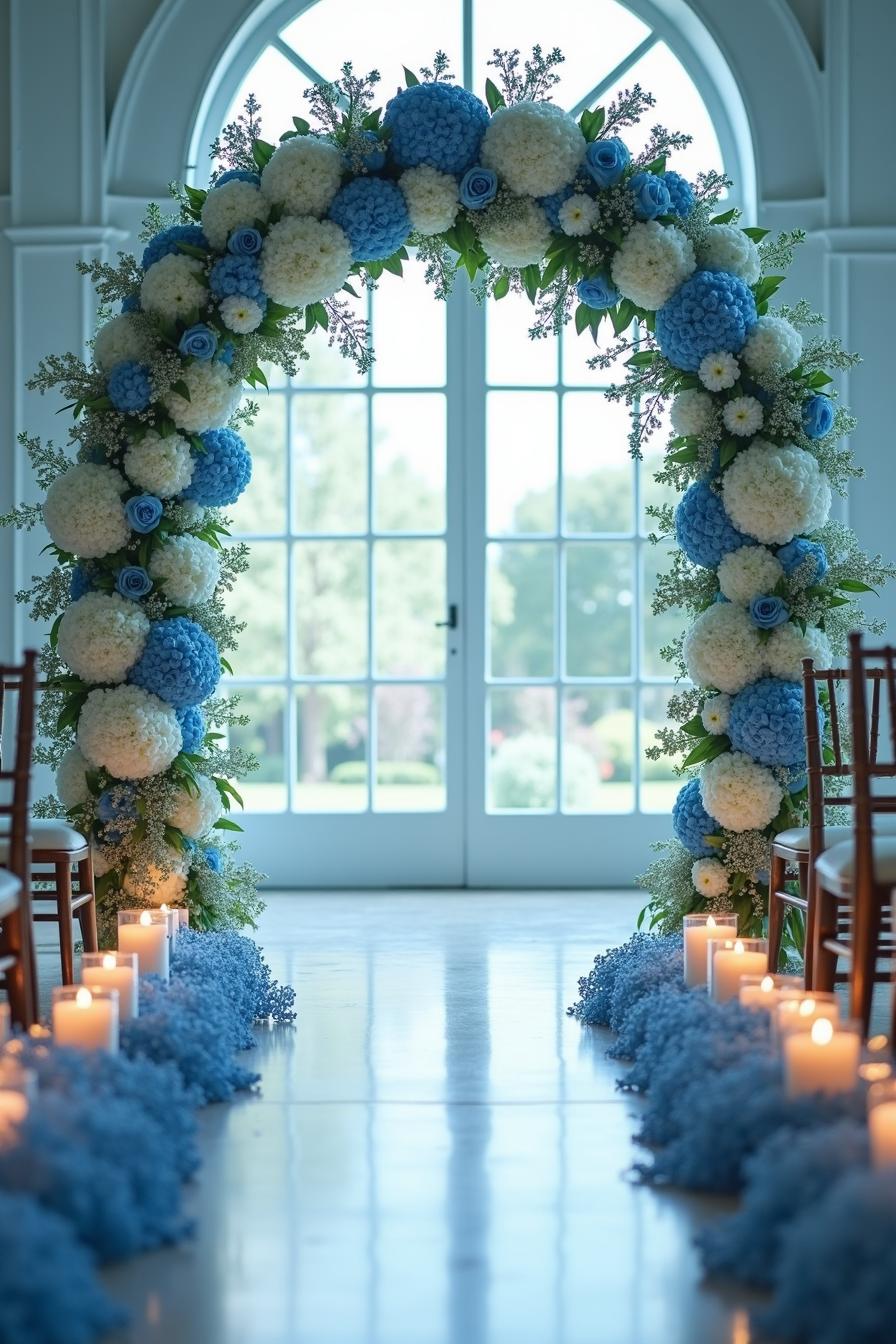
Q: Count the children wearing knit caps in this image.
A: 0